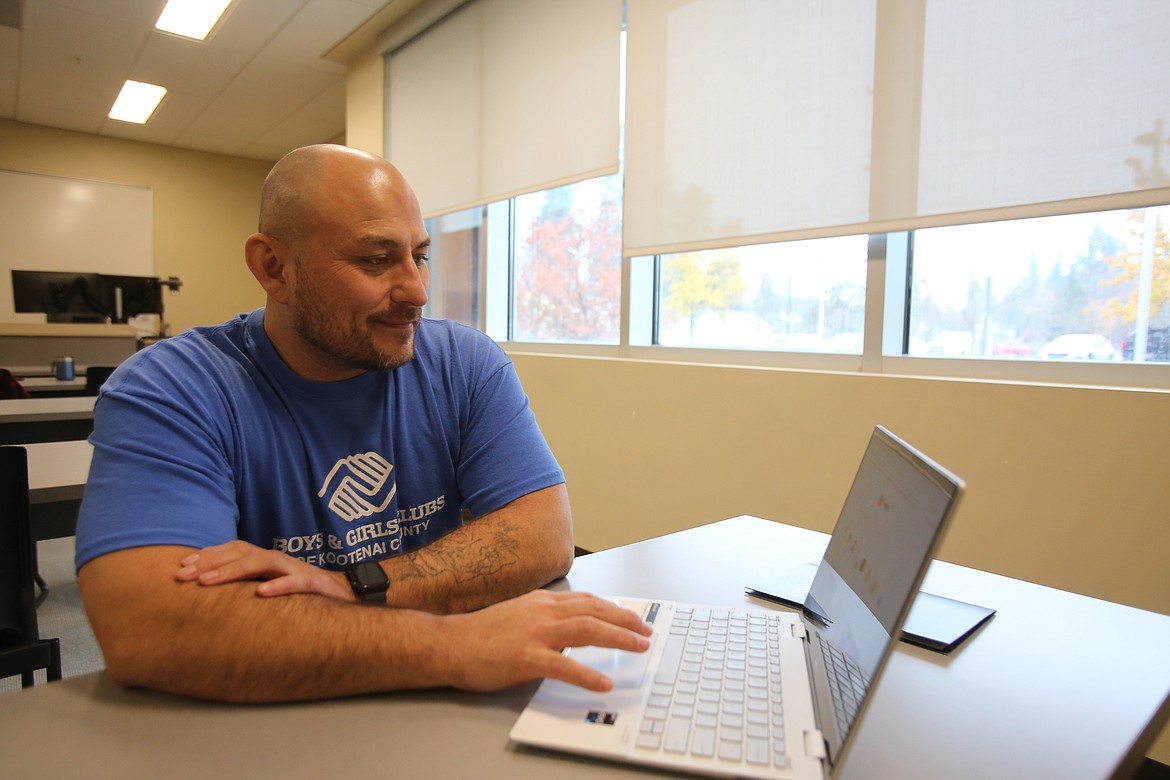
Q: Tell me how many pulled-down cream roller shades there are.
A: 2